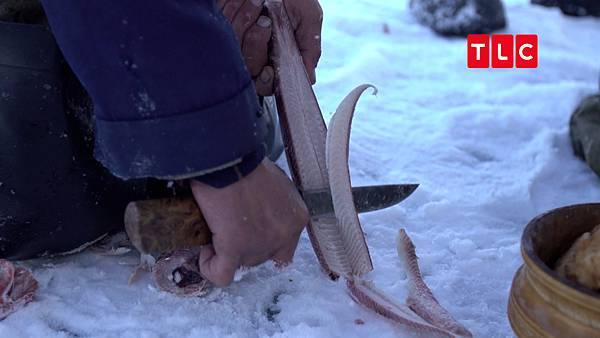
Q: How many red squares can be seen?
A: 3